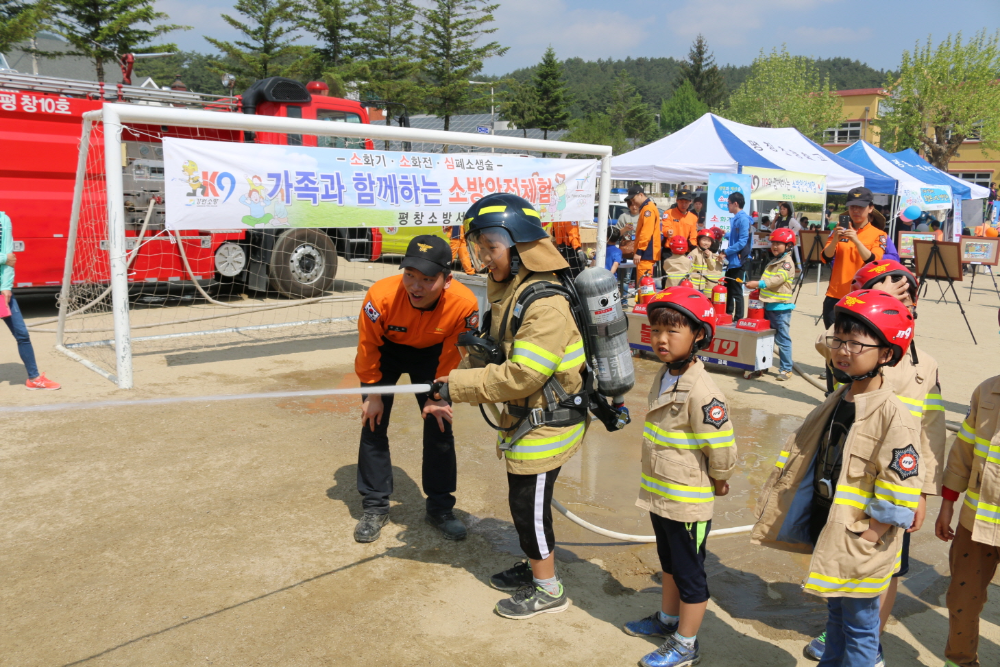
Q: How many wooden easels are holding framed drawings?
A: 4